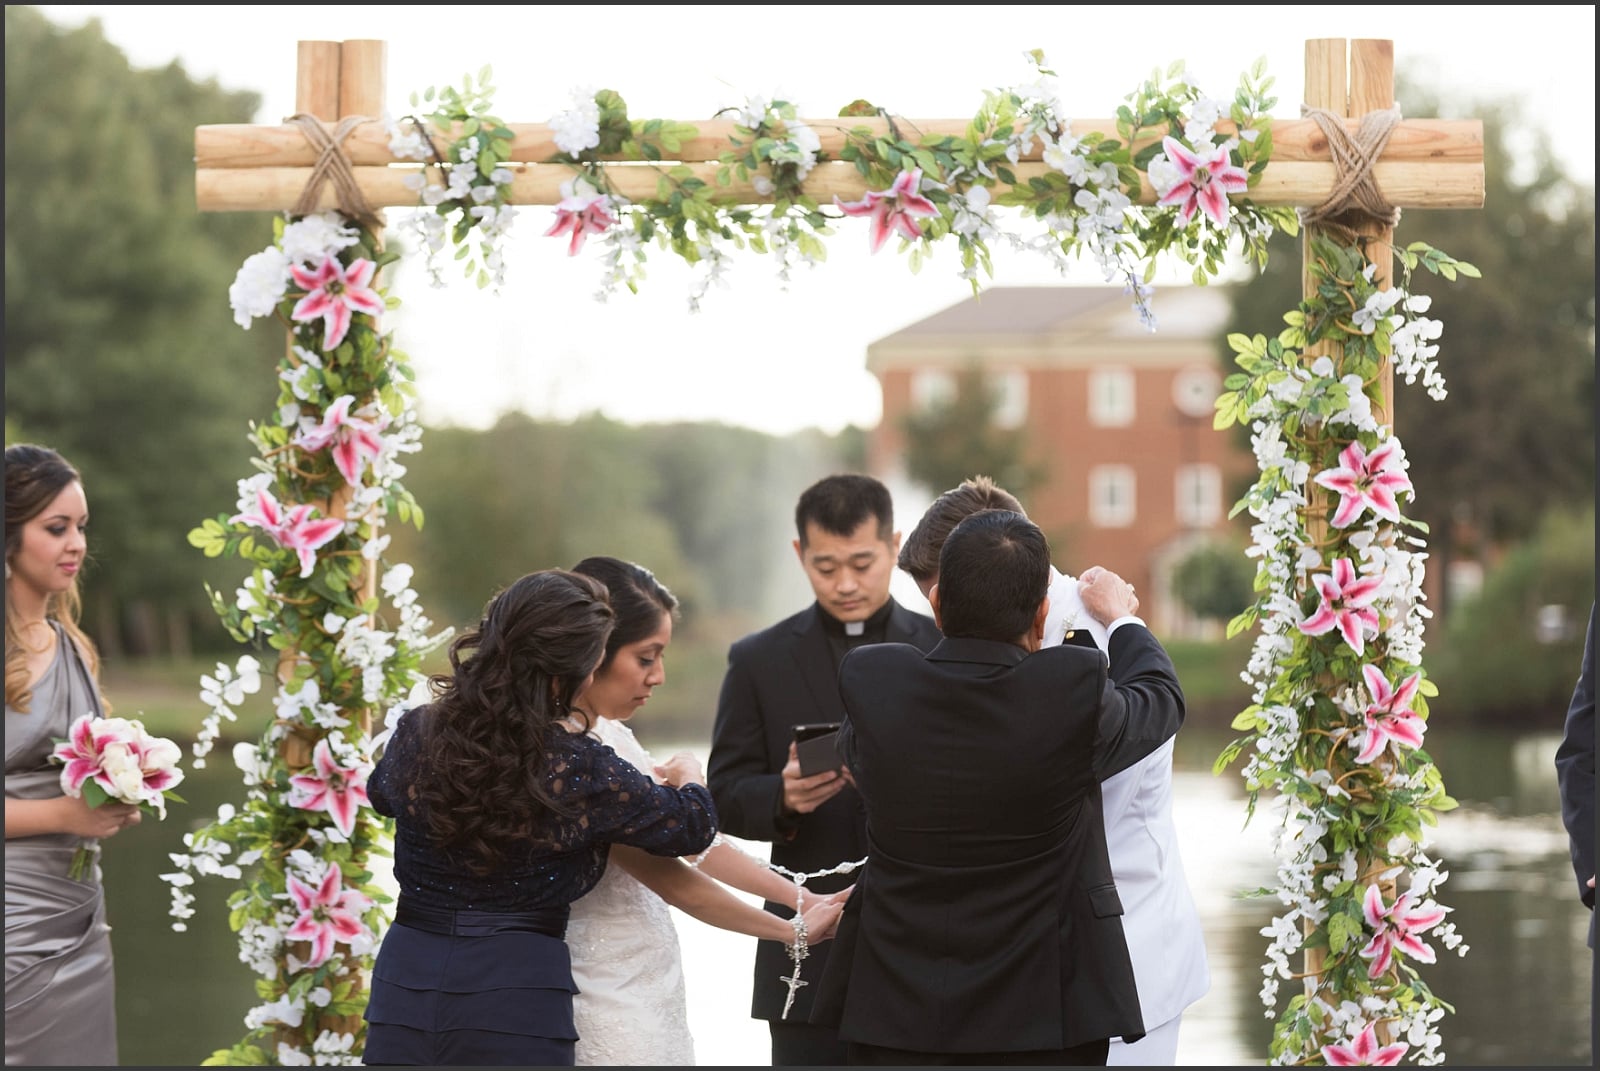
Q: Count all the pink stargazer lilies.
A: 15